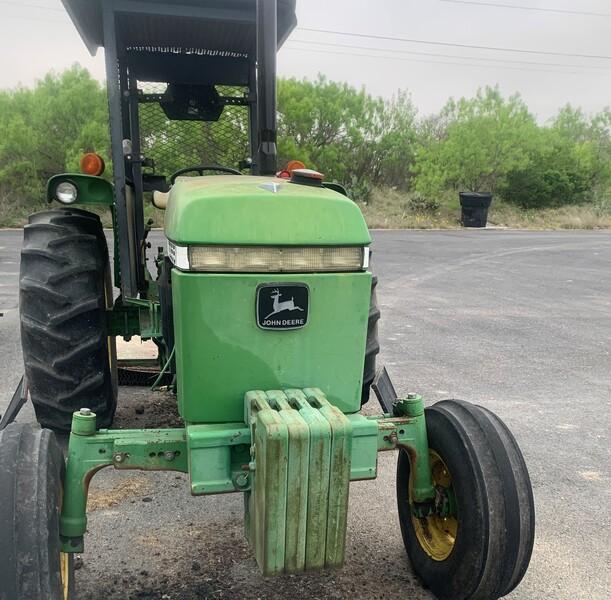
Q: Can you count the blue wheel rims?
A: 0